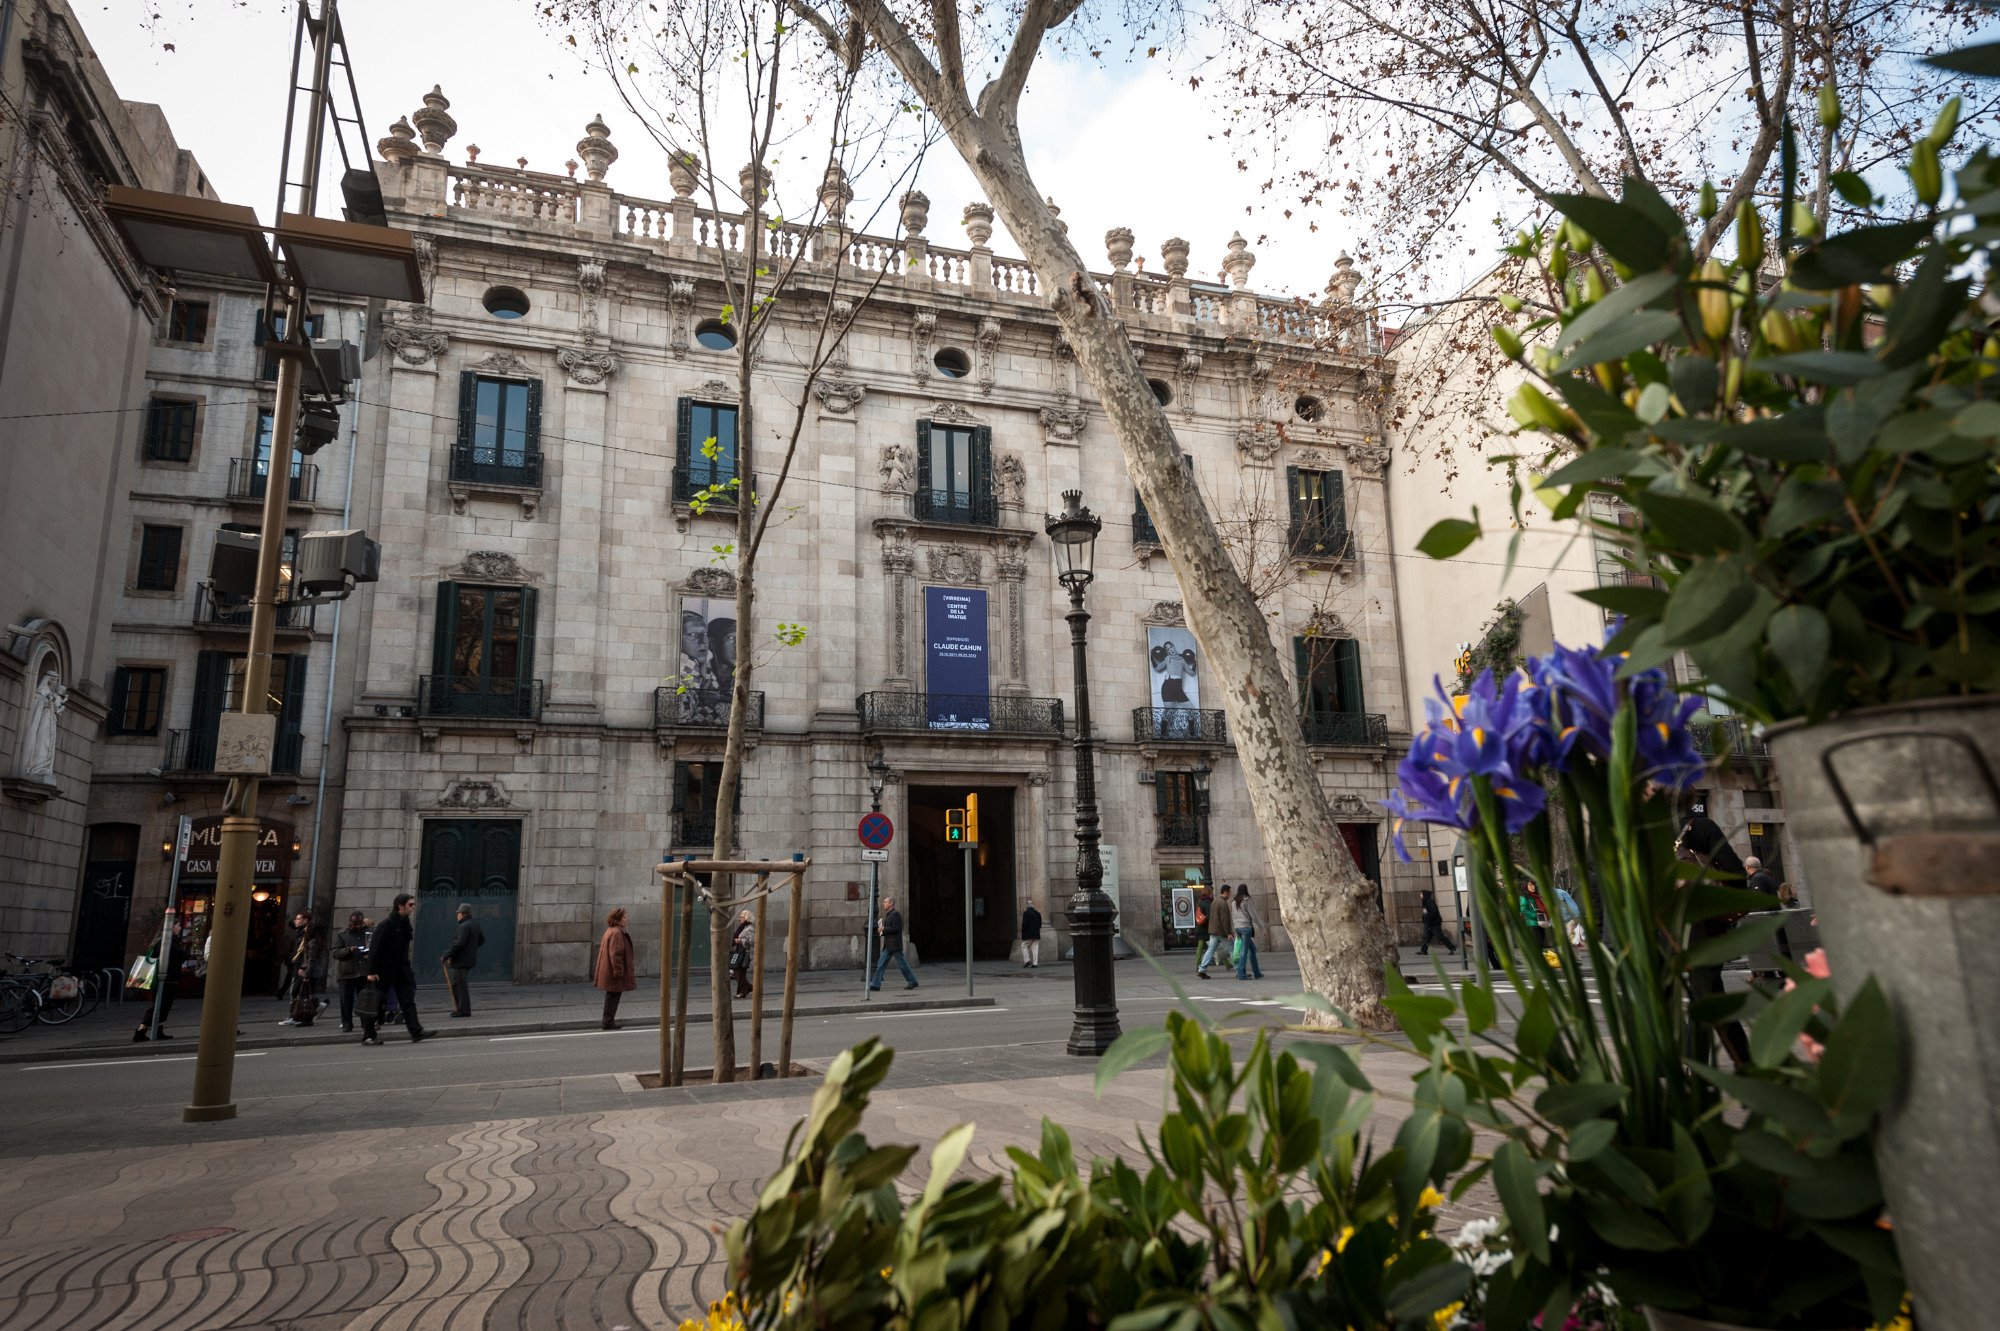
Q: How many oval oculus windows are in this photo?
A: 5